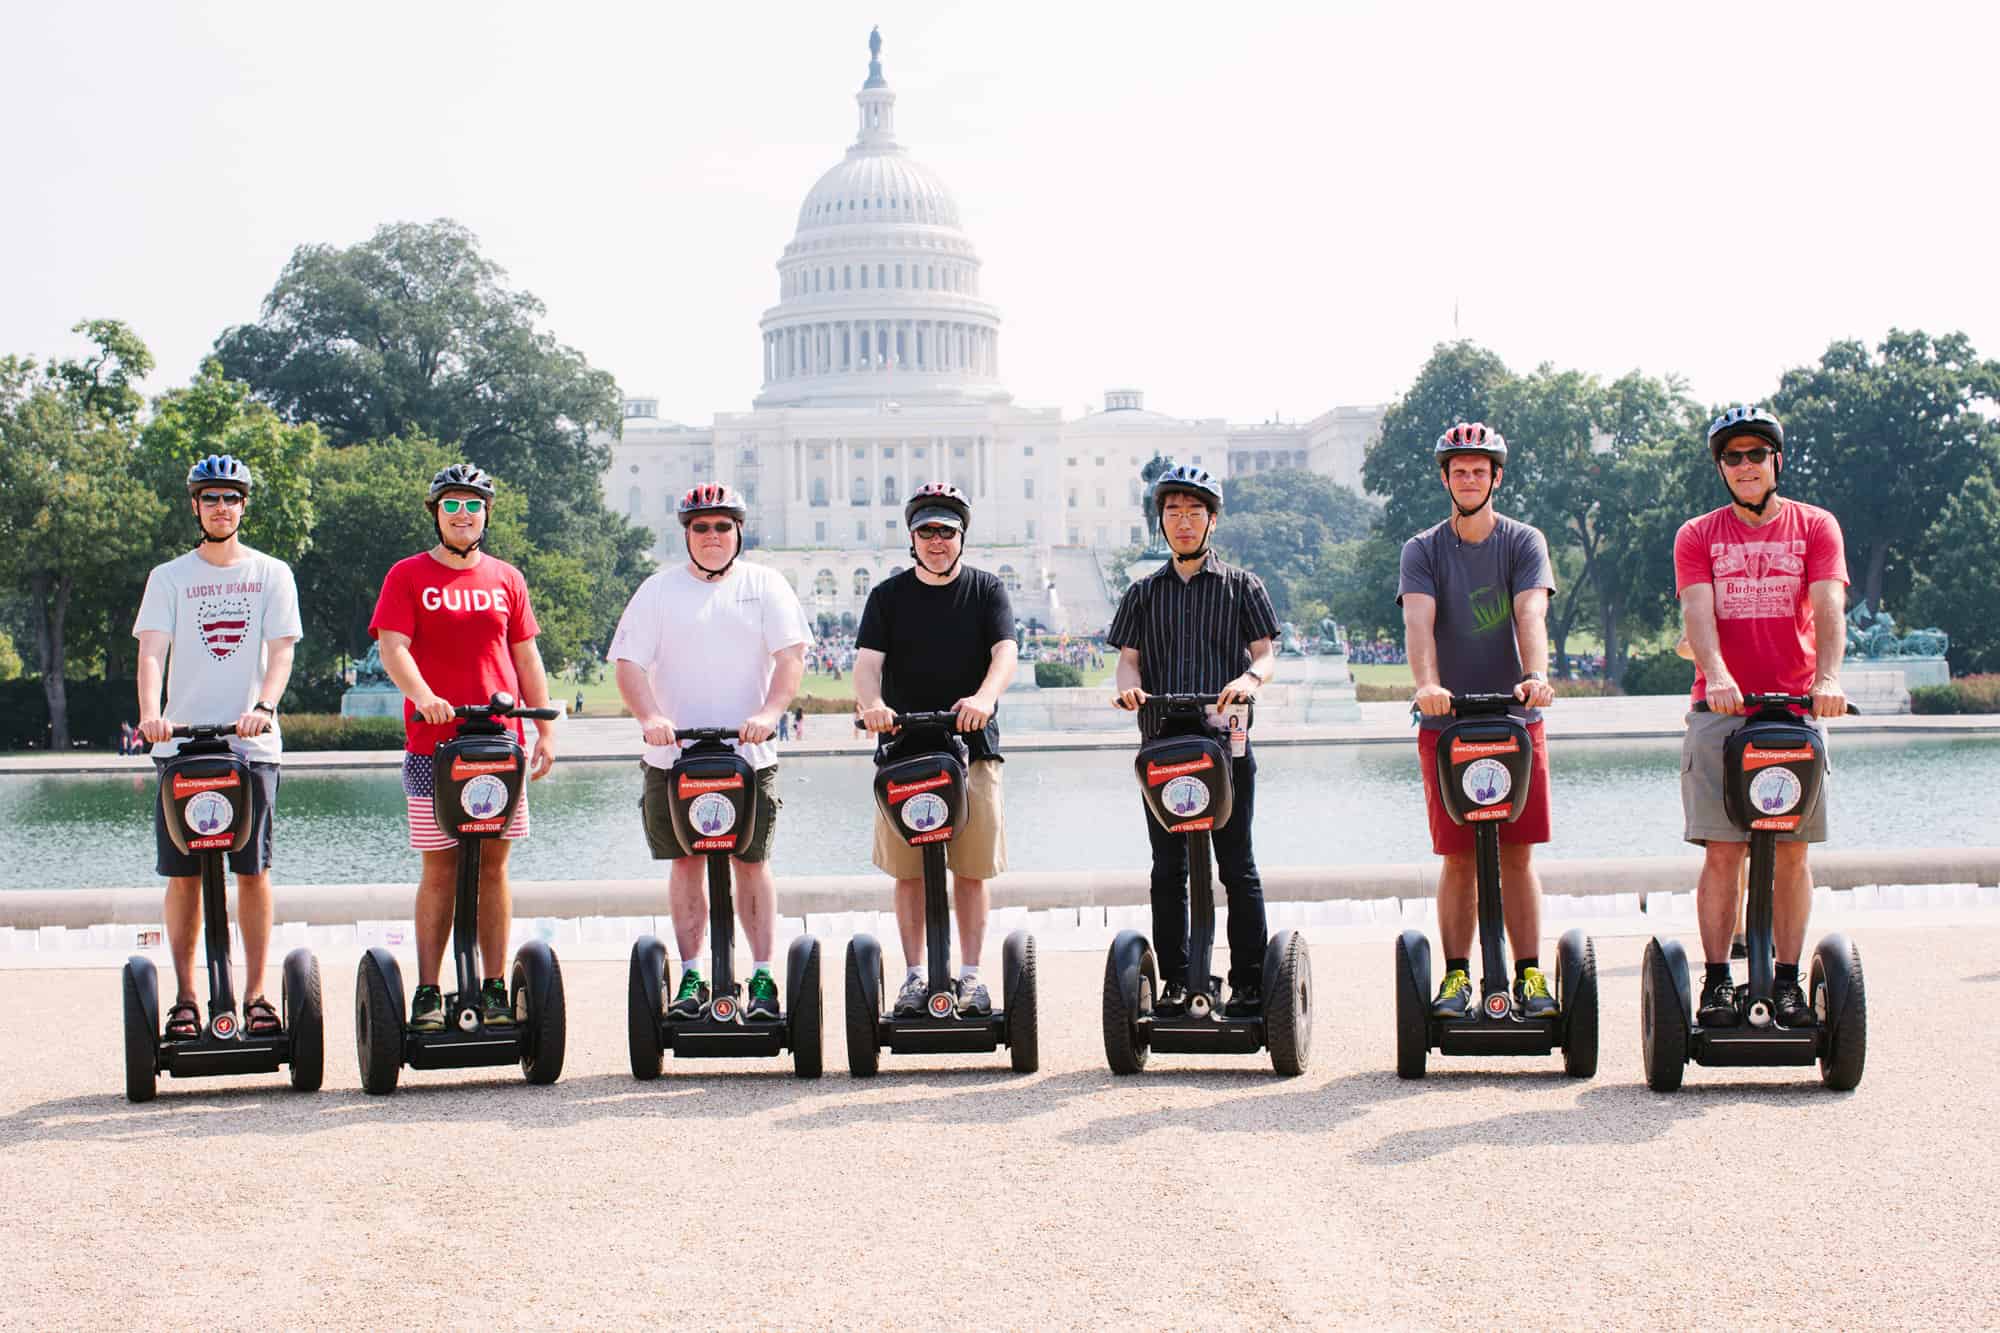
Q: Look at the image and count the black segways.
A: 7